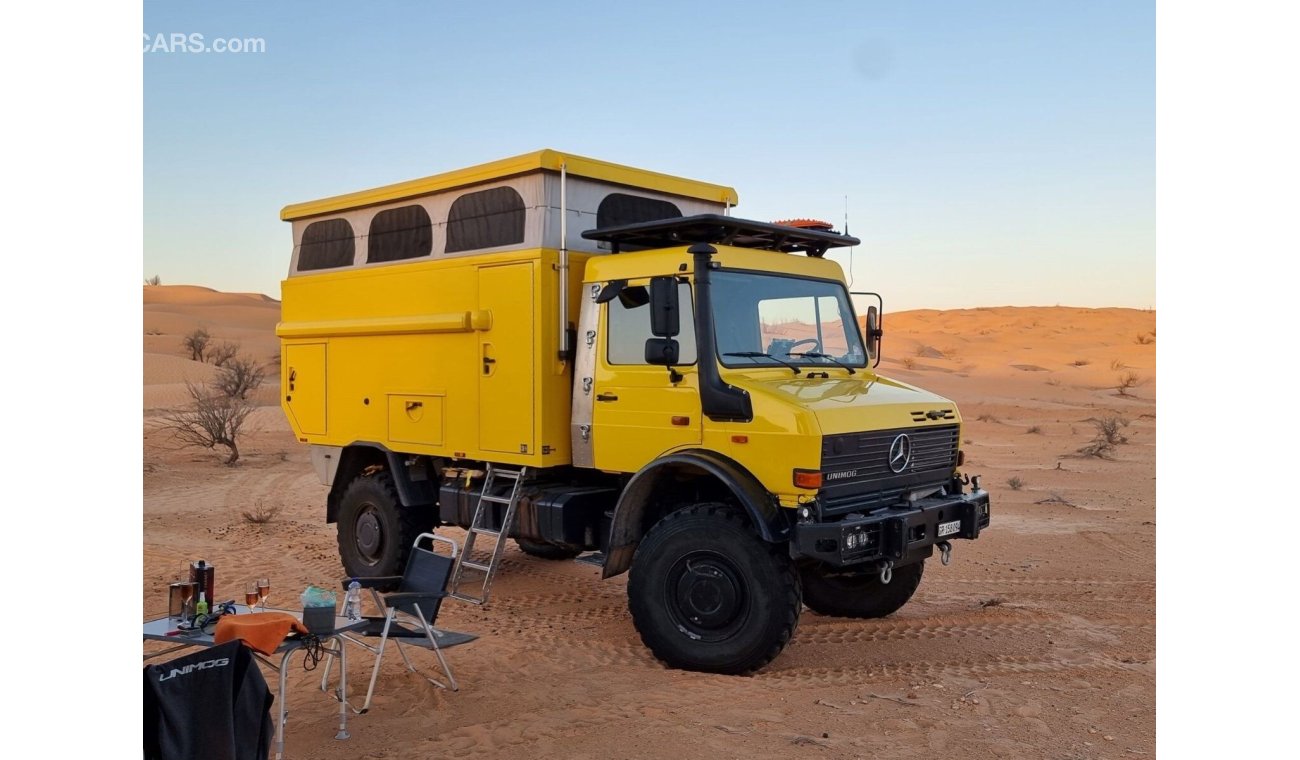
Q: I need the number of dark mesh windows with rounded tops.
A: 4